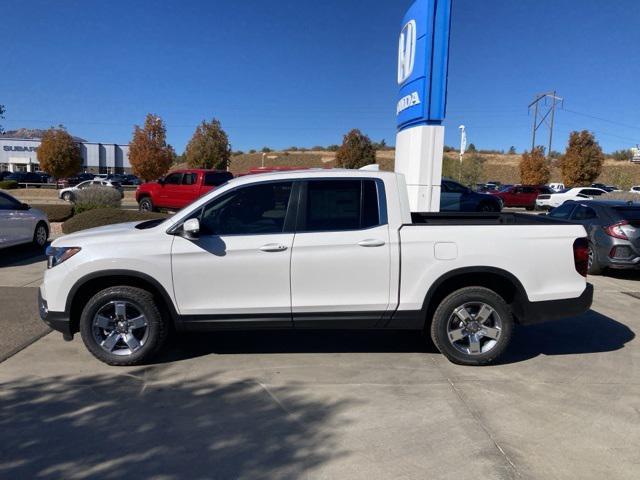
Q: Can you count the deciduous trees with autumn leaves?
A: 6